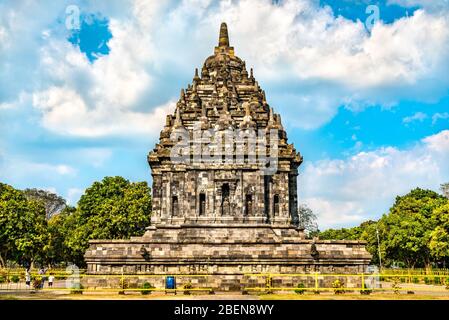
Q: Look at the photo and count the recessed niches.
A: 5